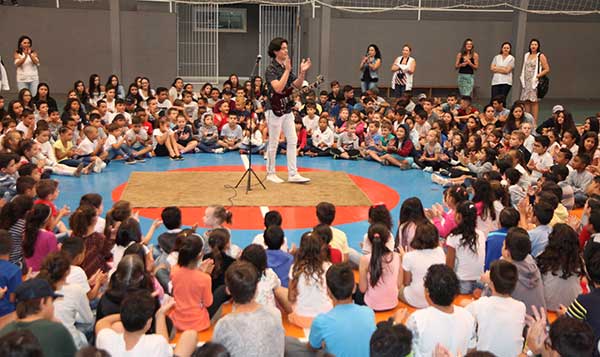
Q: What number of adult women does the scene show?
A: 6